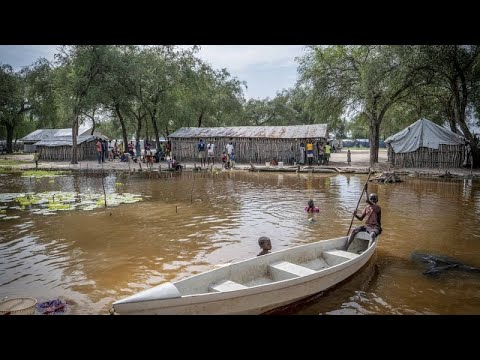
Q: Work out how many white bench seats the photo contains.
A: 3